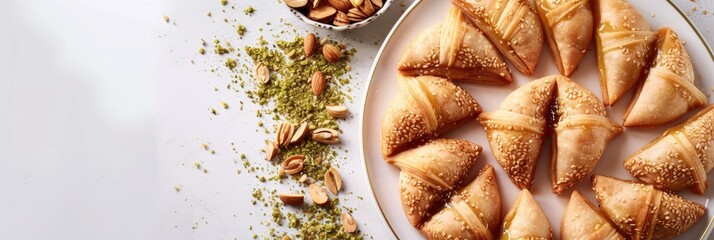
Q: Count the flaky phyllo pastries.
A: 14